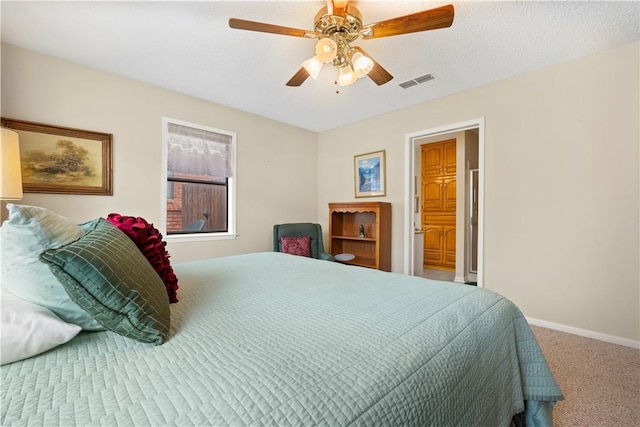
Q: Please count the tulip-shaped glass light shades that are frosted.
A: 4